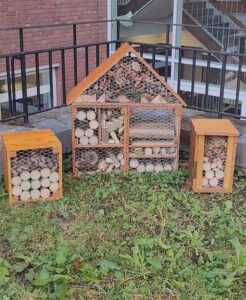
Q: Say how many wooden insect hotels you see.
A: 3